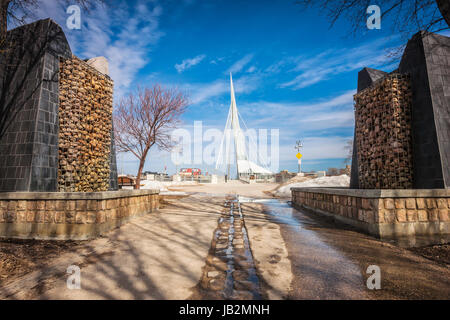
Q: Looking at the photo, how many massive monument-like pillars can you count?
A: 2